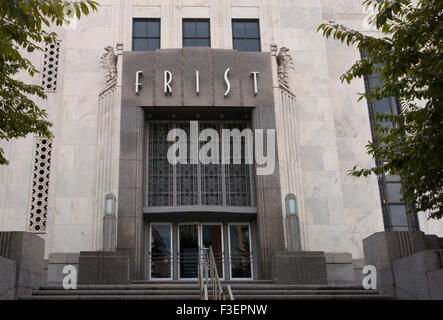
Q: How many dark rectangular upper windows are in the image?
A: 3